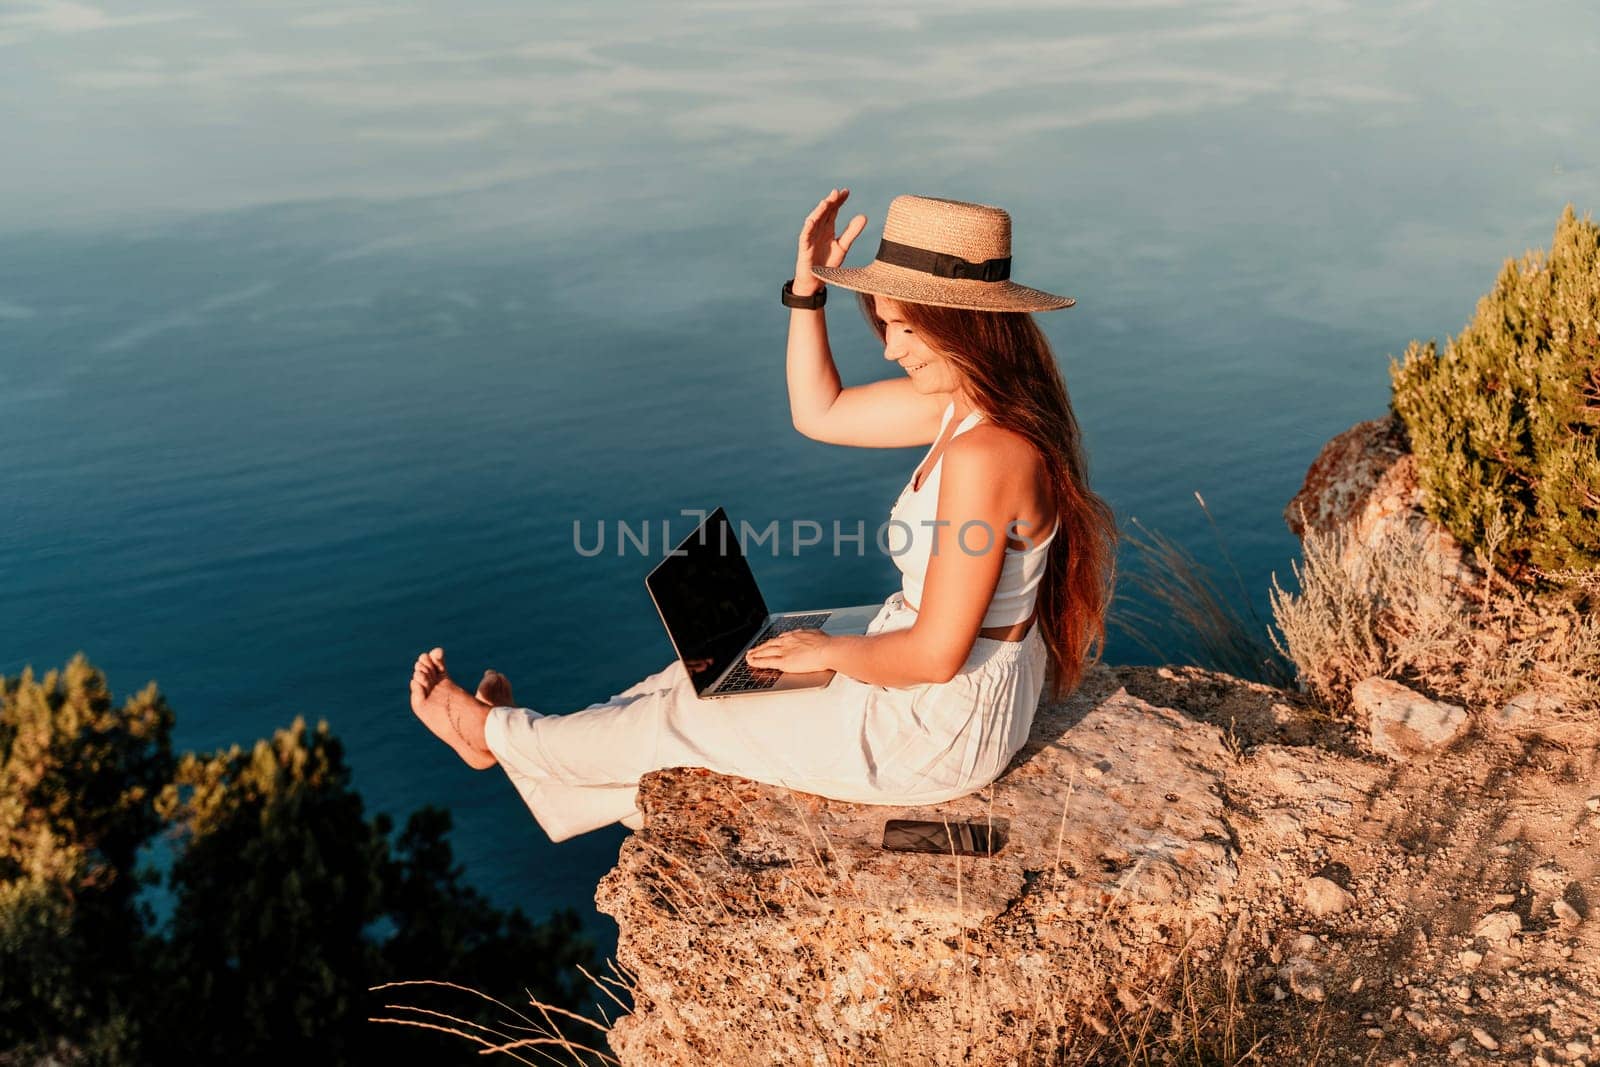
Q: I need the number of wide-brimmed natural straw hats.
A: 1